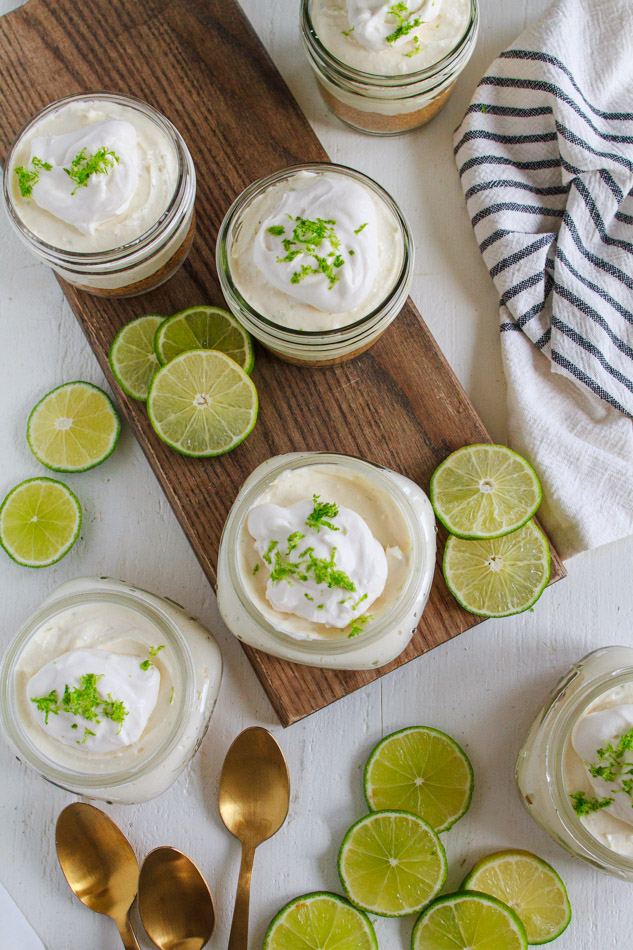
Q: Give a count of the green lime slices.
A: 12